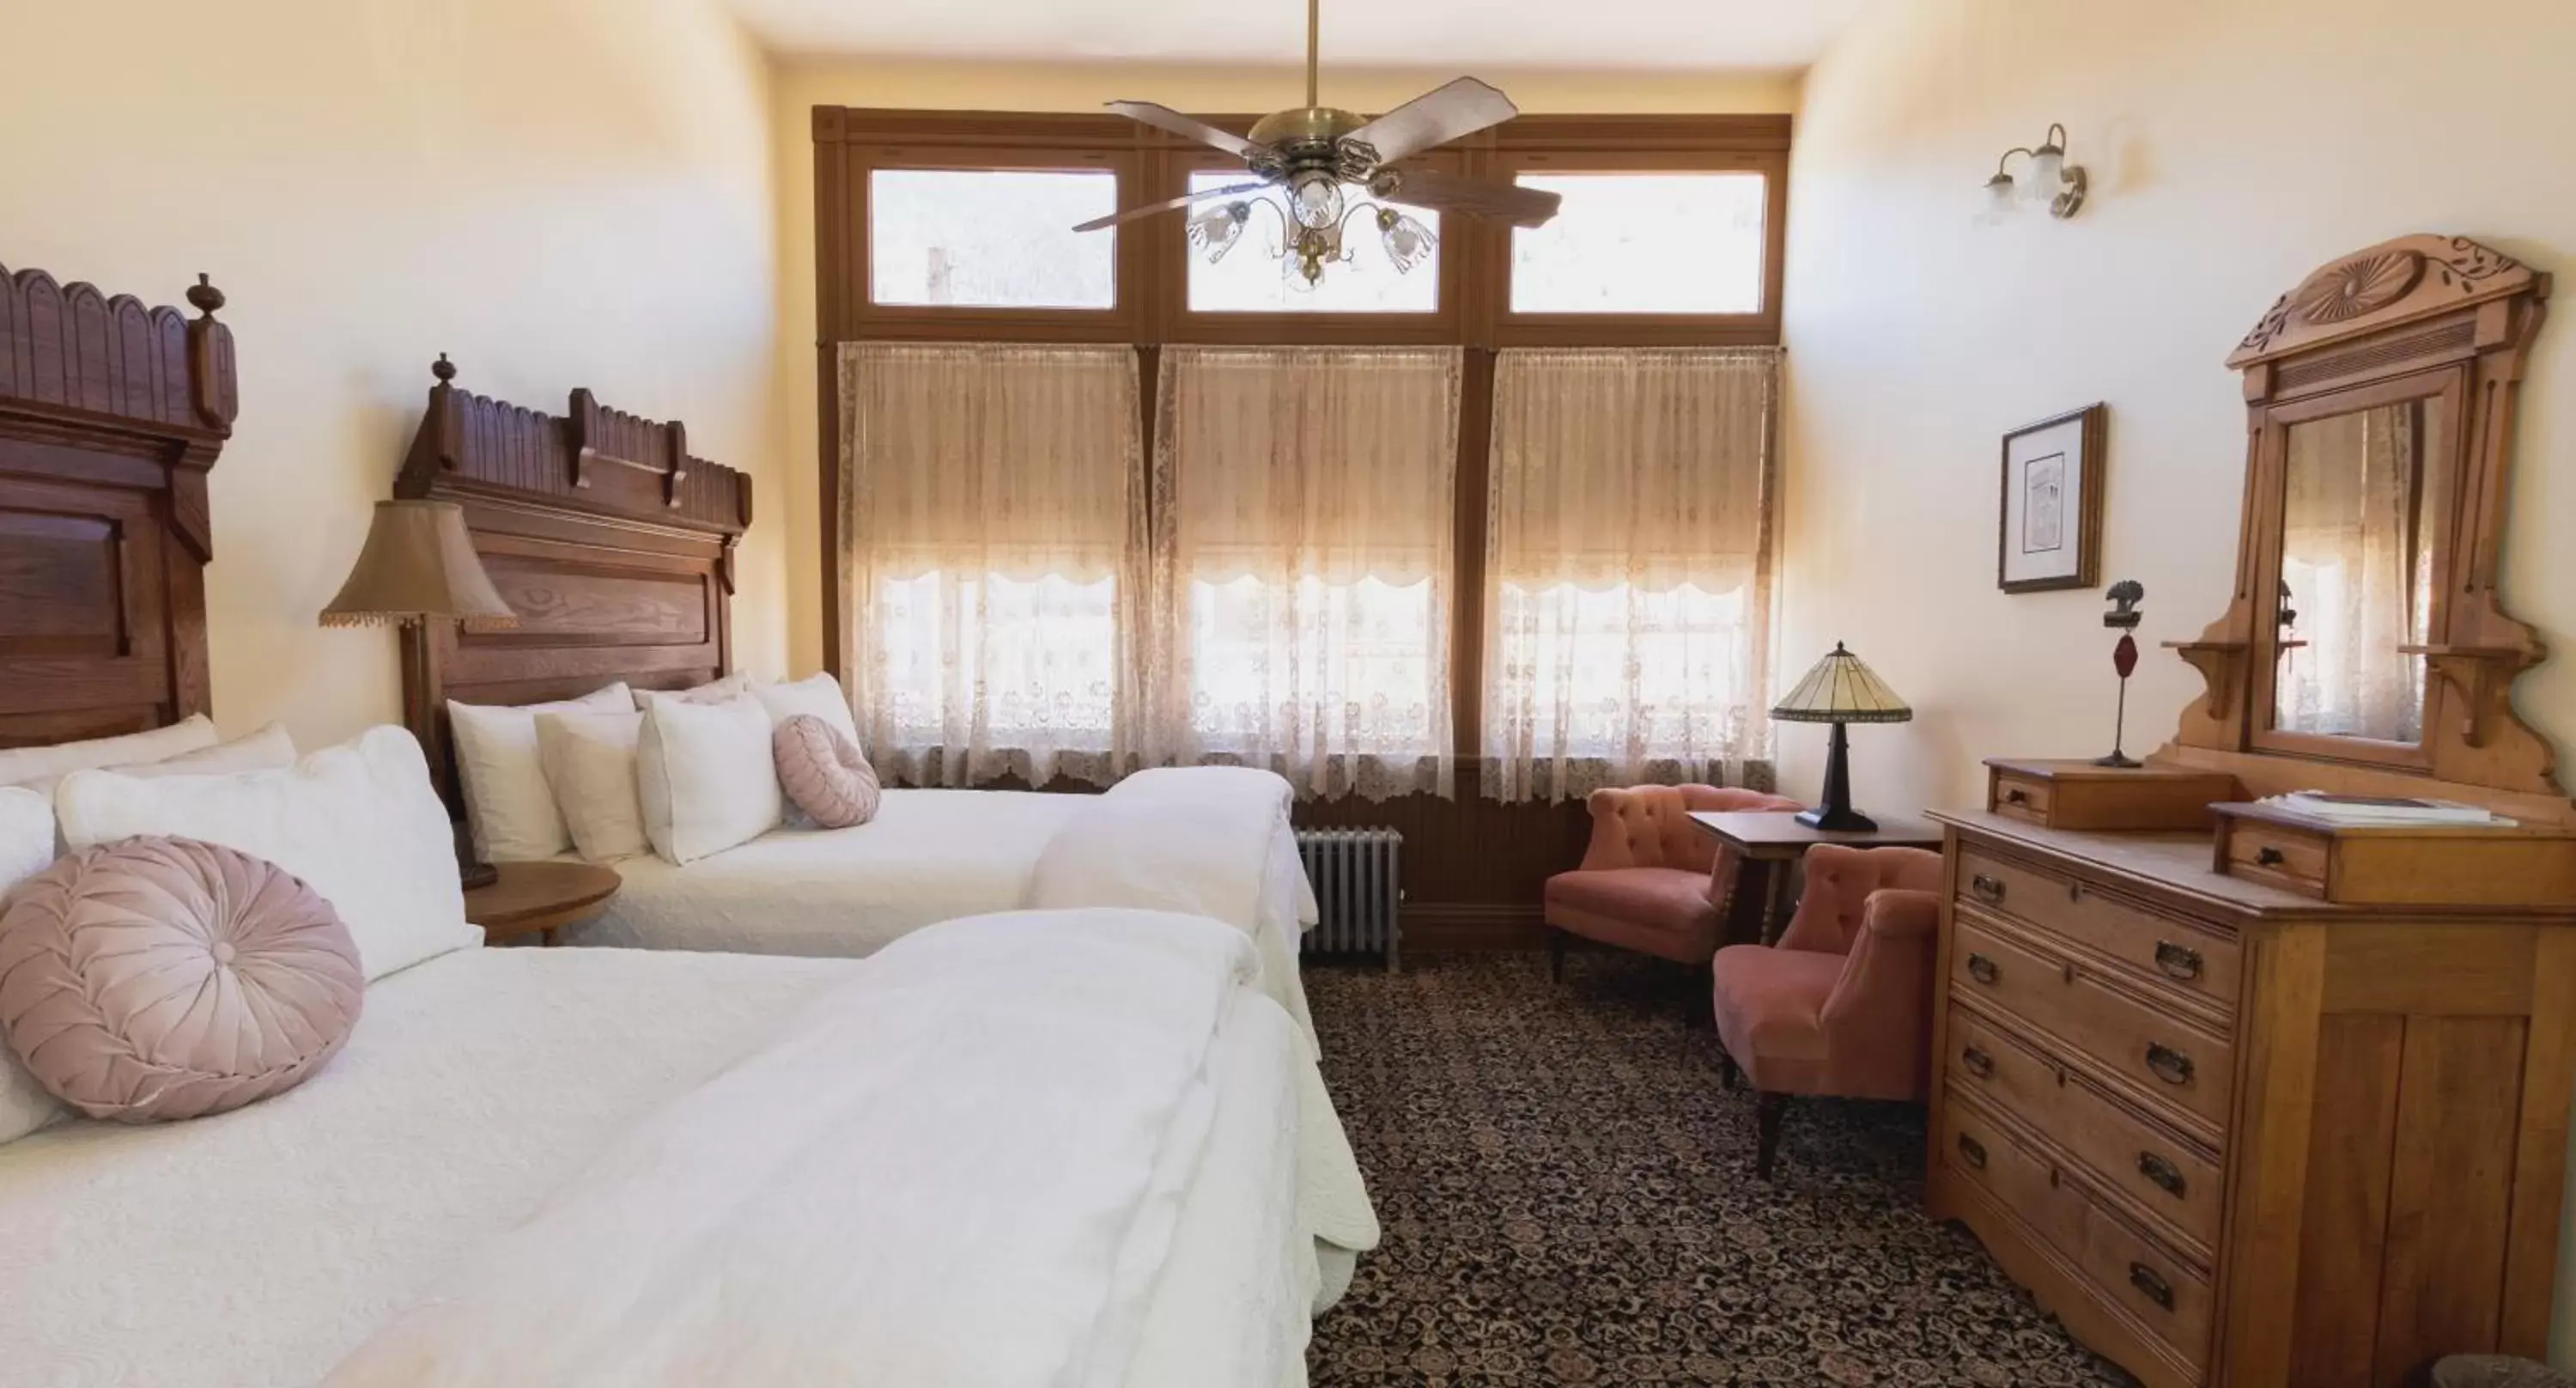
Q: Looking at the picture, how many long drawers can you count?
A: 4